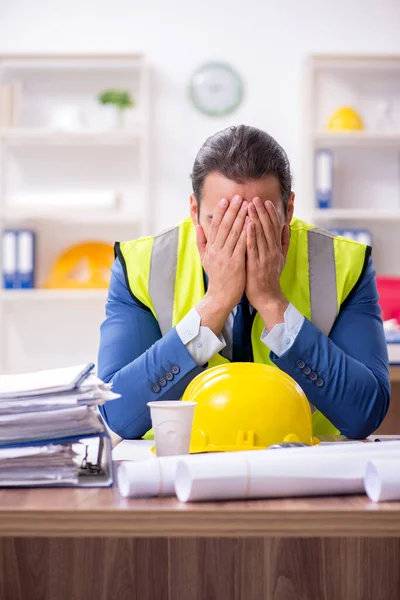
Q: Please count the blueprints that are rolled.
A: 3